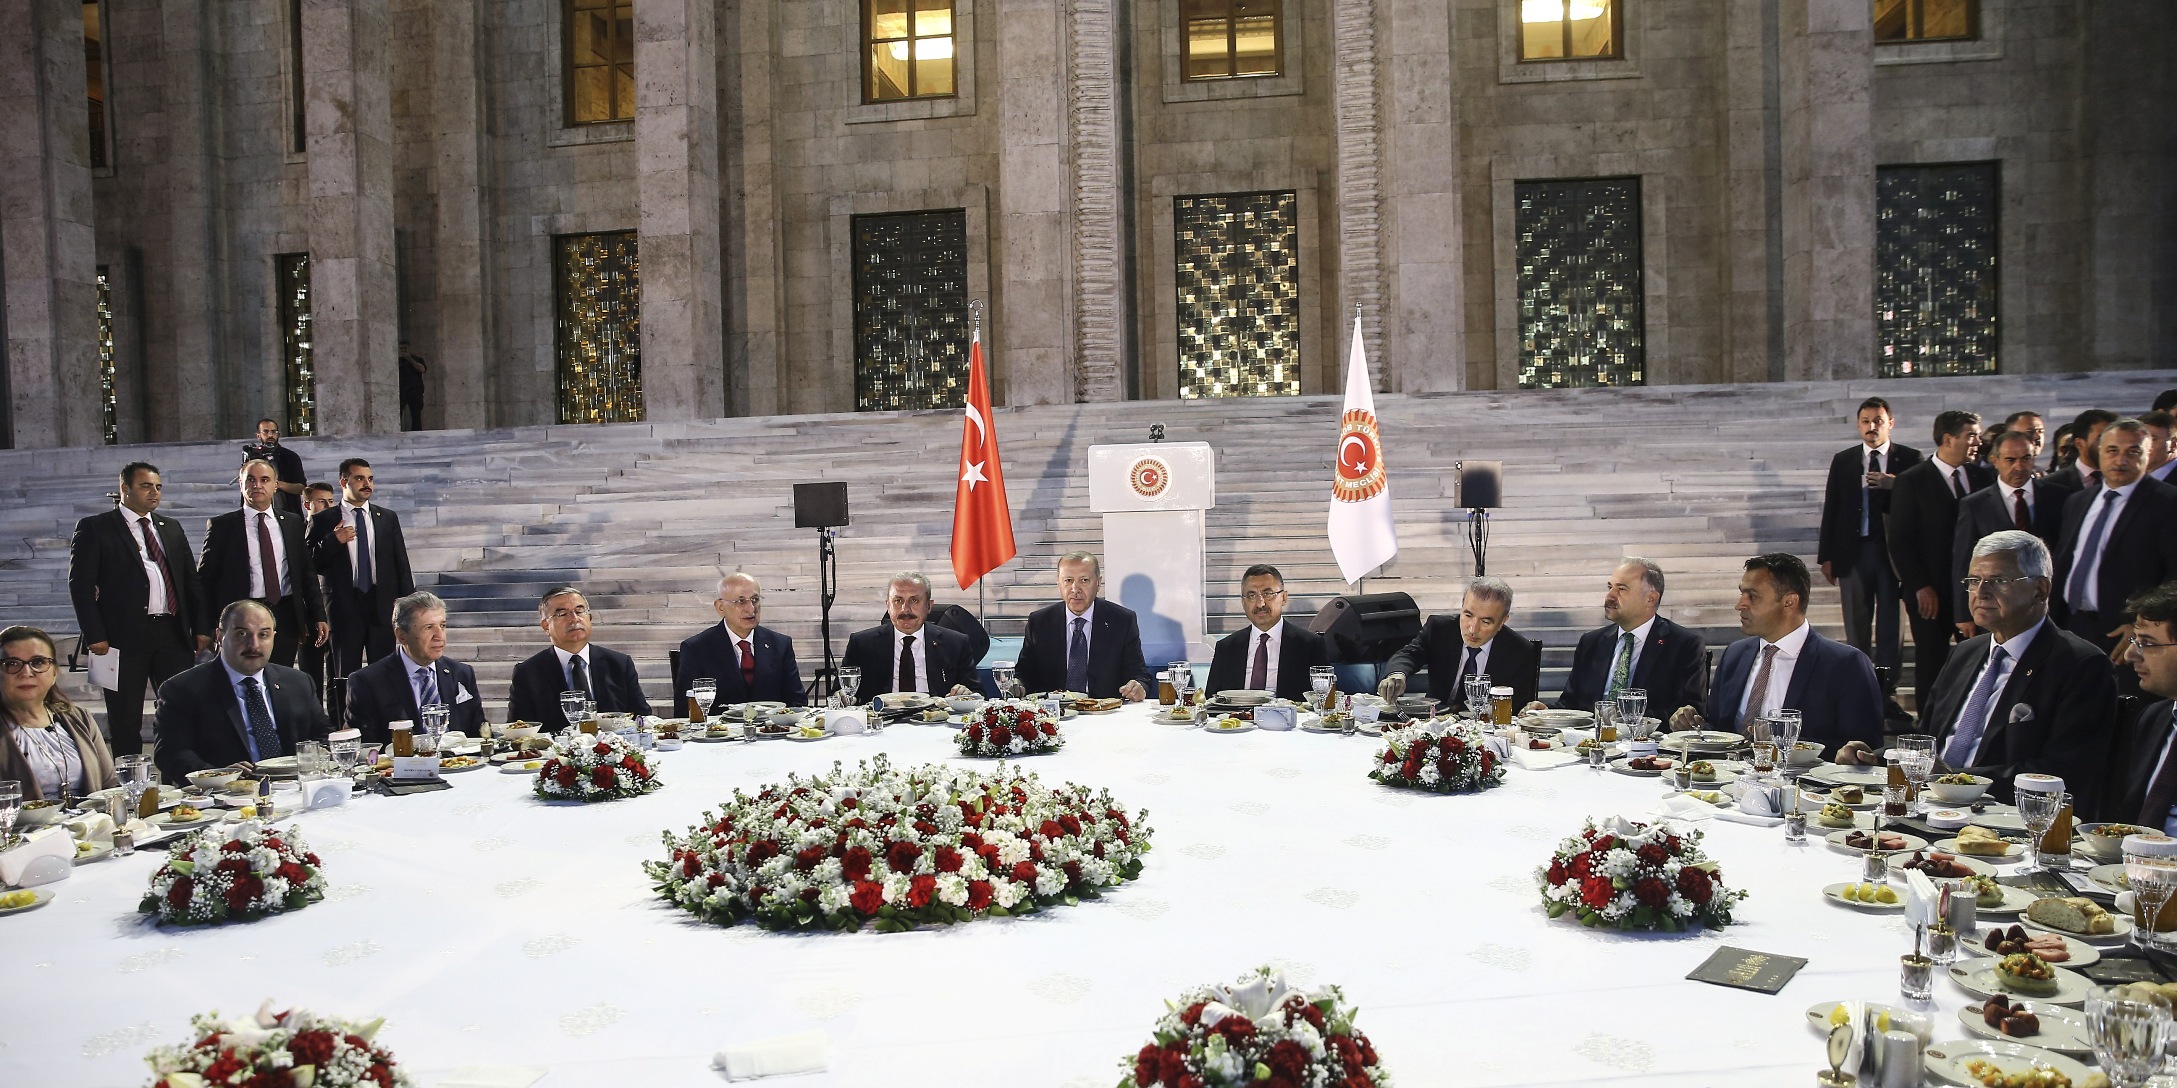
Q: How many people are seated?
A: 13